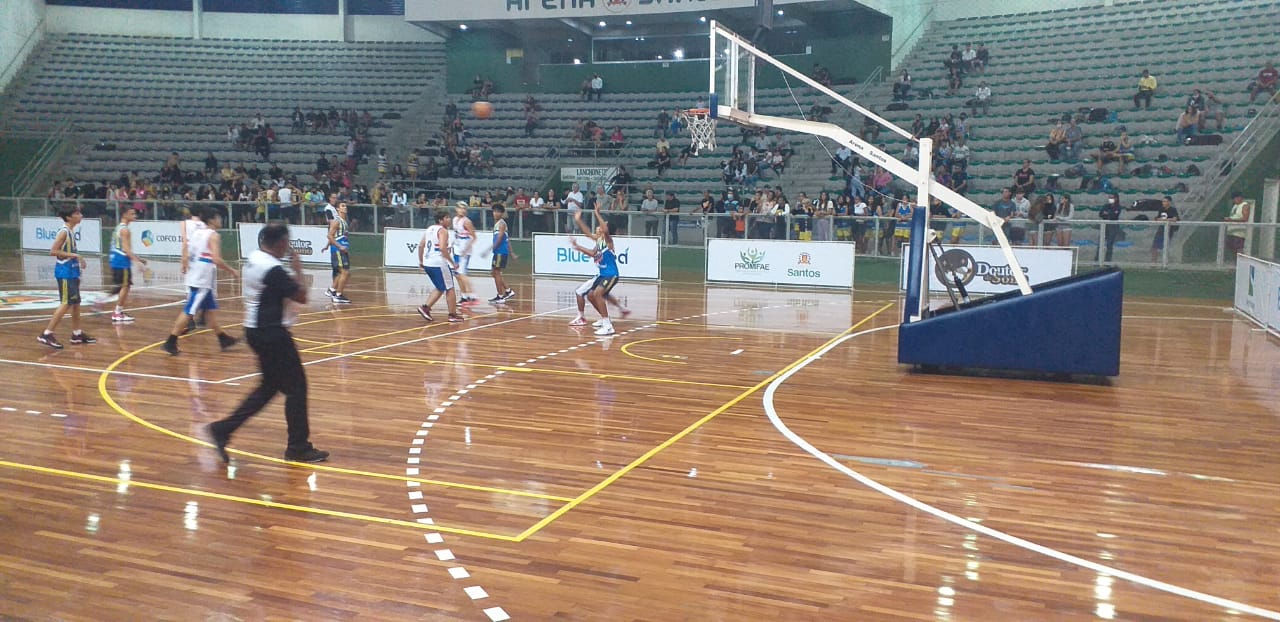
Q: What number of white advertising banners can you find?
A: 8